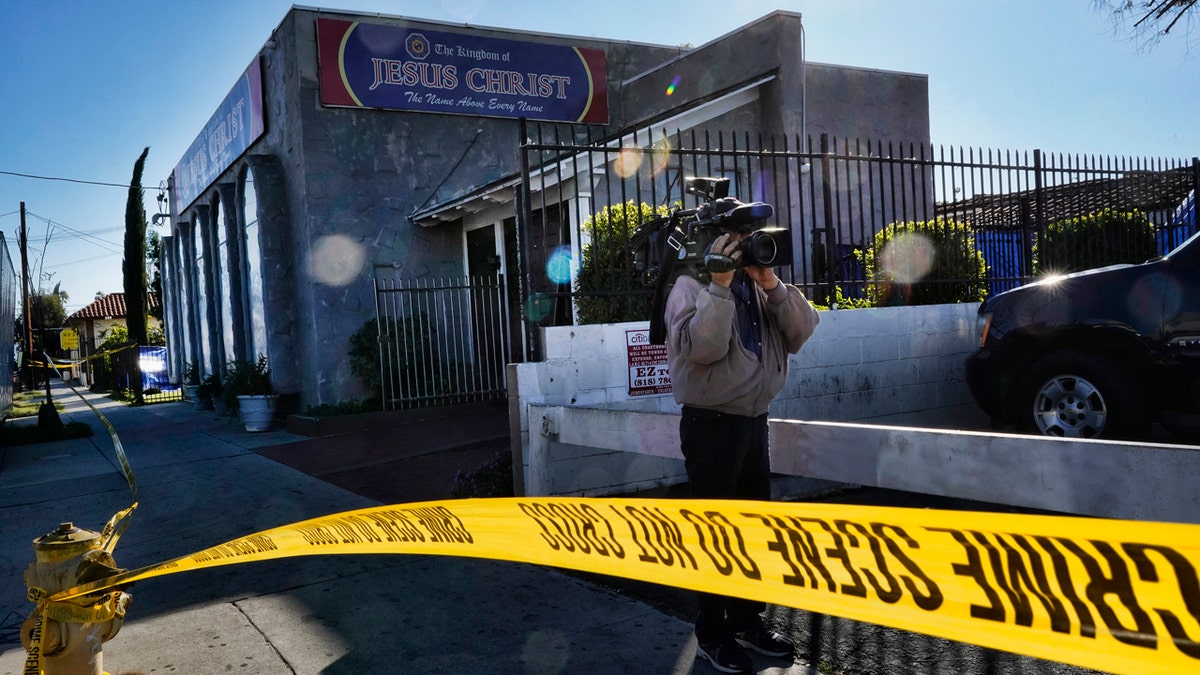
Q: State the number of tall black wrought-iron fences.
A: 1